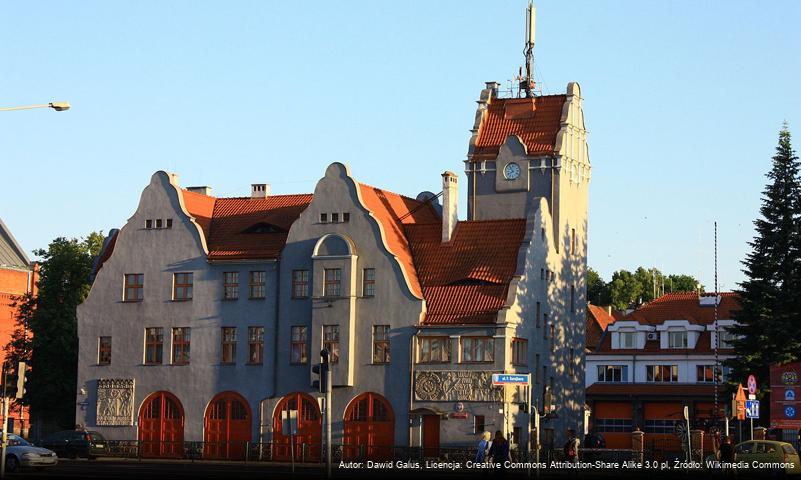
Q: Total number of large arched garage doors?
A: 4